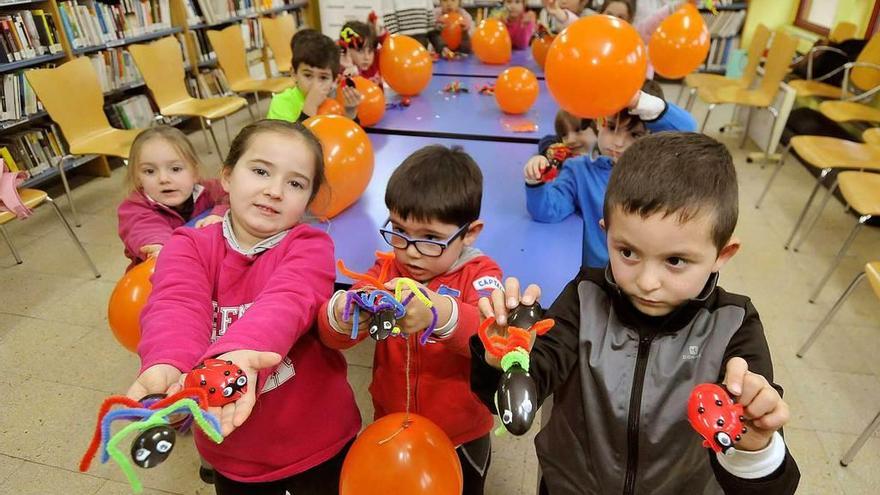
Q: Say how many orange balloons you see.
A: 12